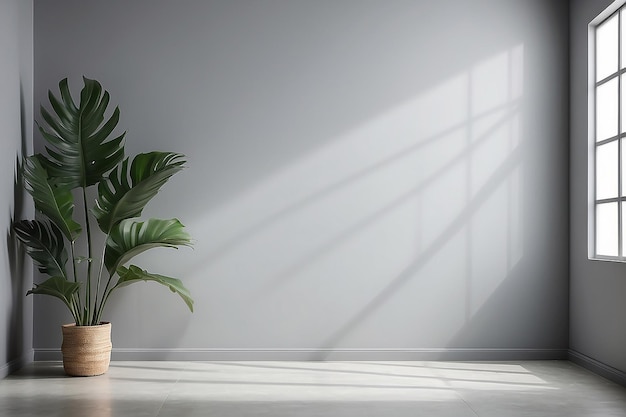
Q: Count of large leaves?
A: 7